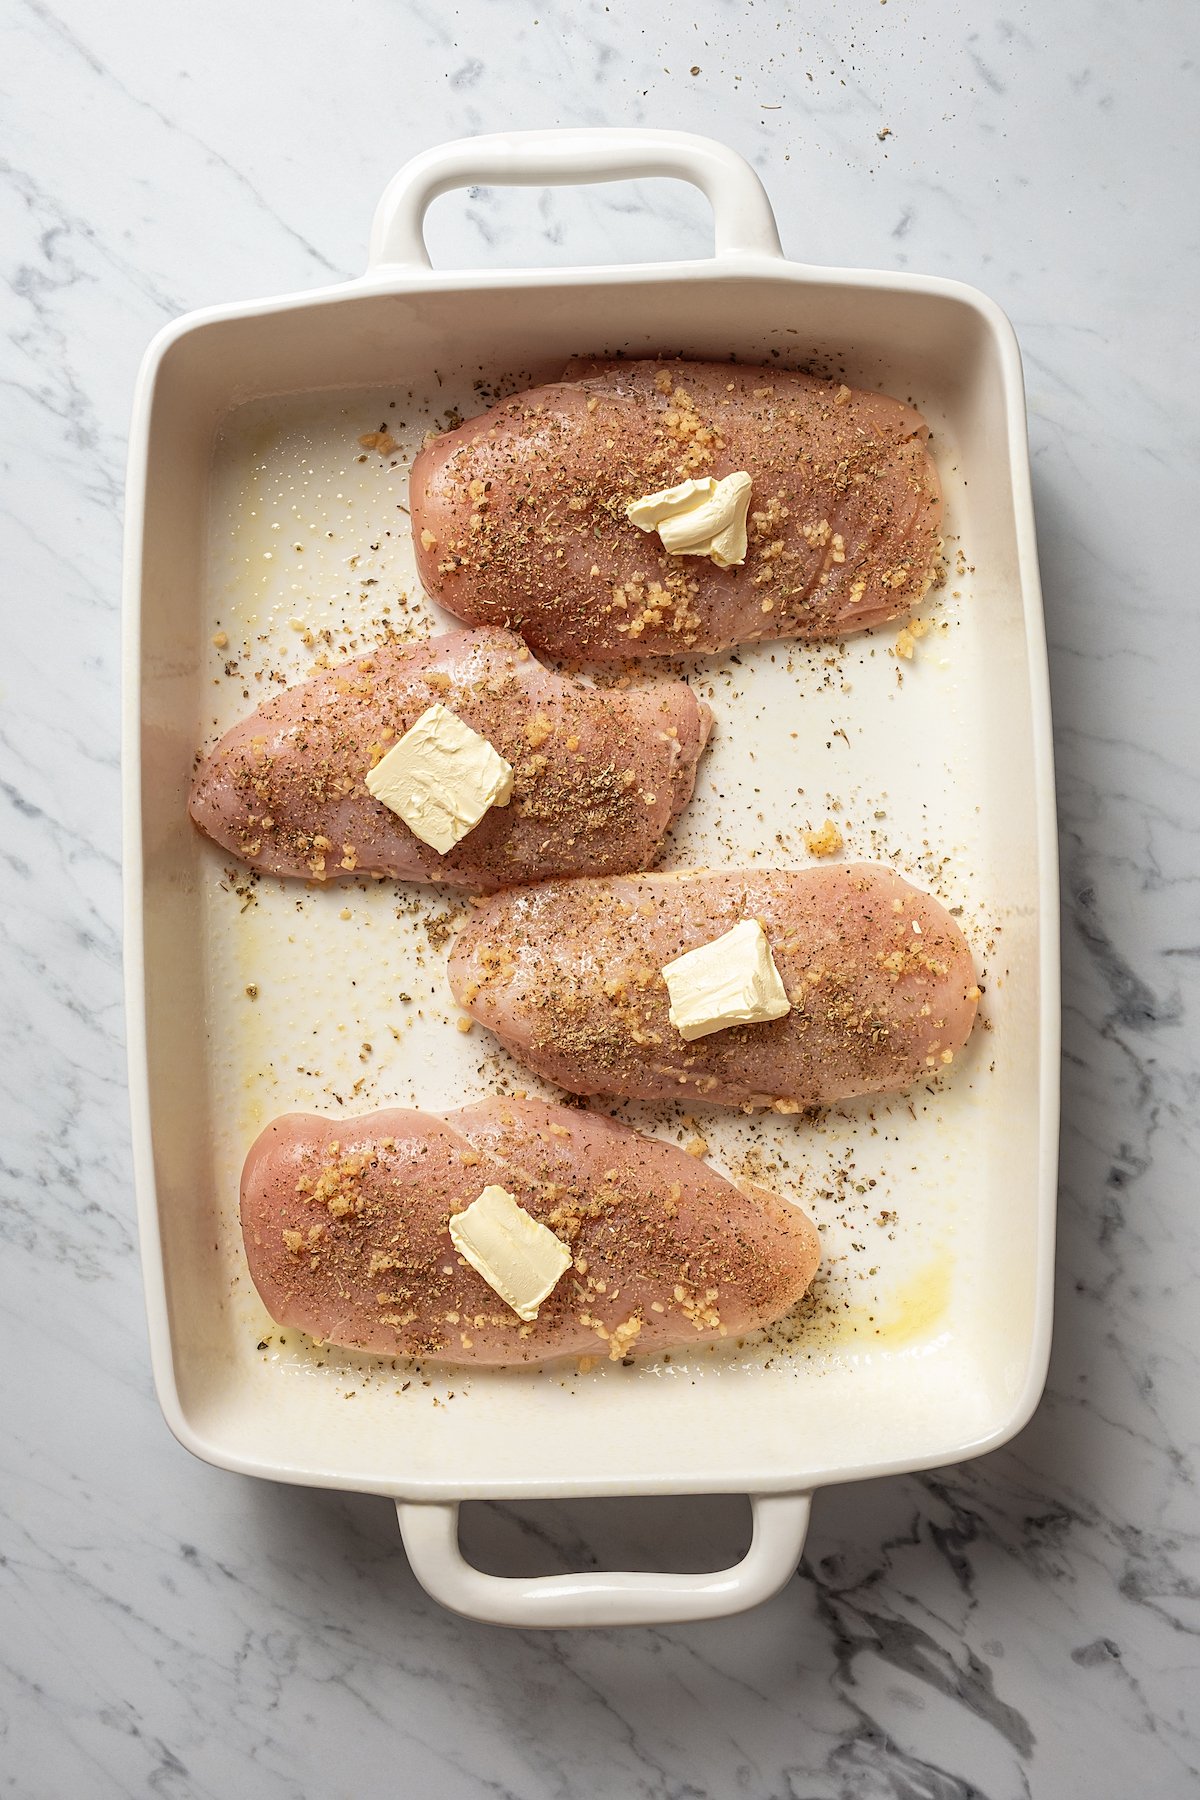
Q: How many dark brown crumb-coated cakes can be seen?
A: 0